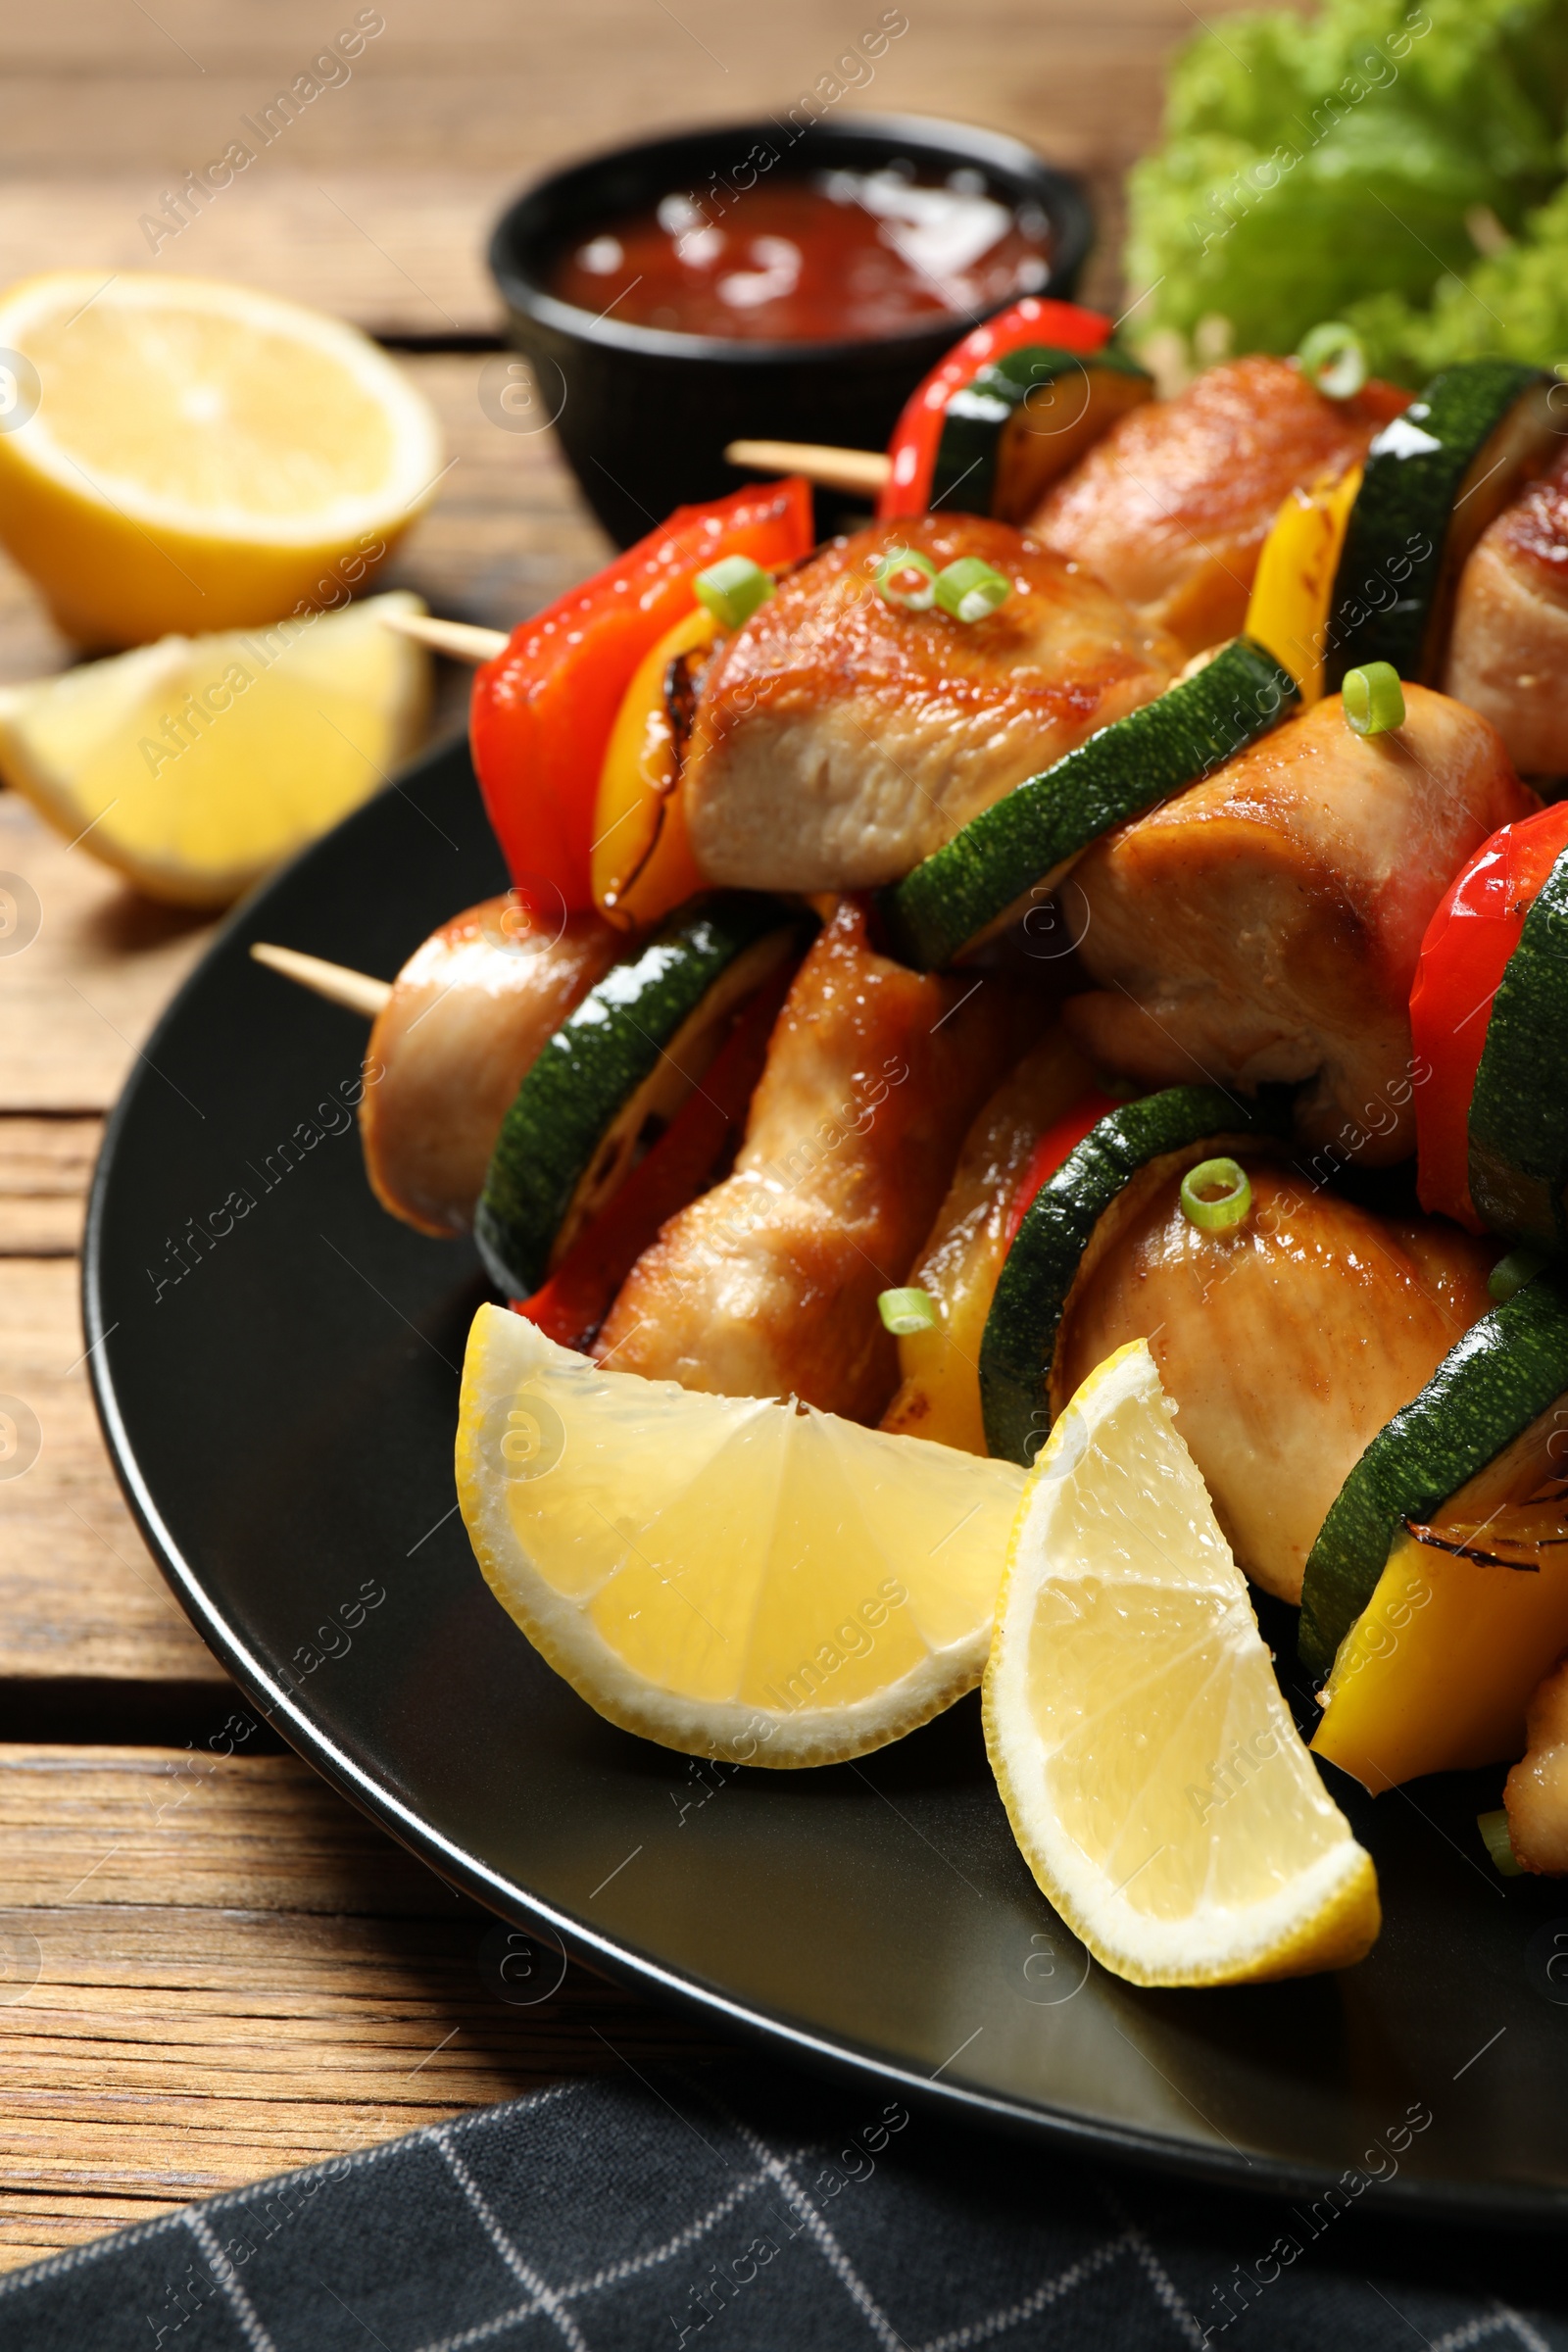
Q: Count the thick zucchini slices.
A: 7